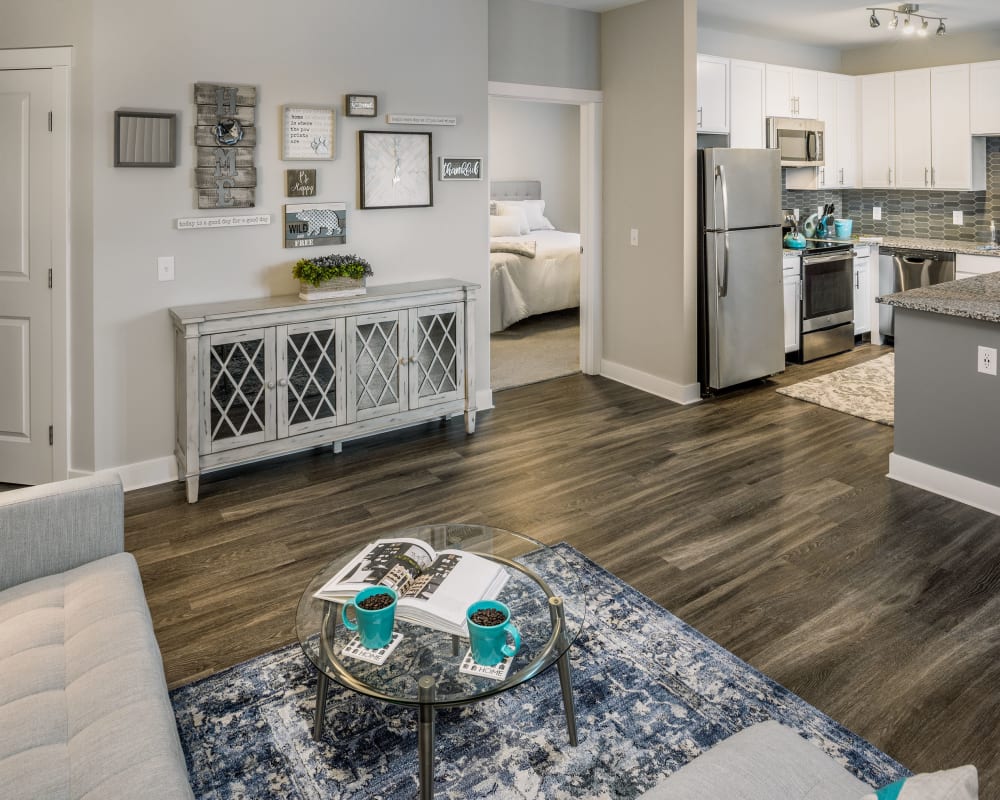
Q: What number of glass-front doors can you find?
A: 4